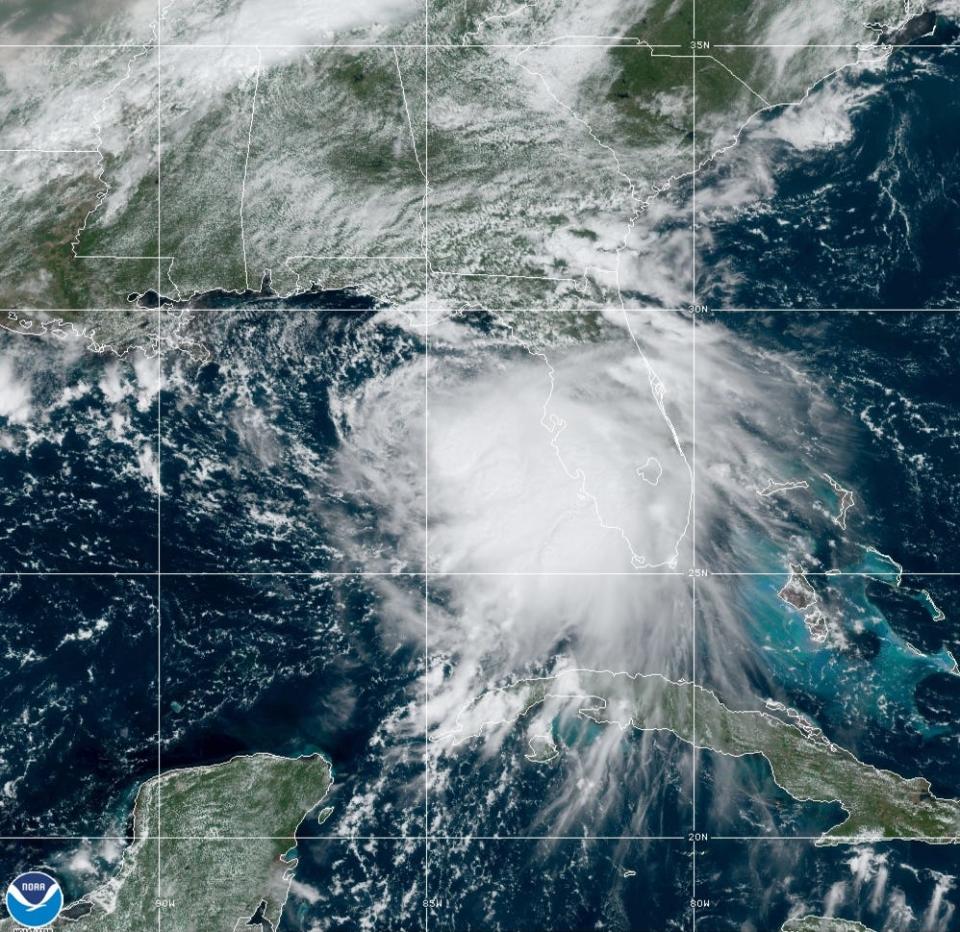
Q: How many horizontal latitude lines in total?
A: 4